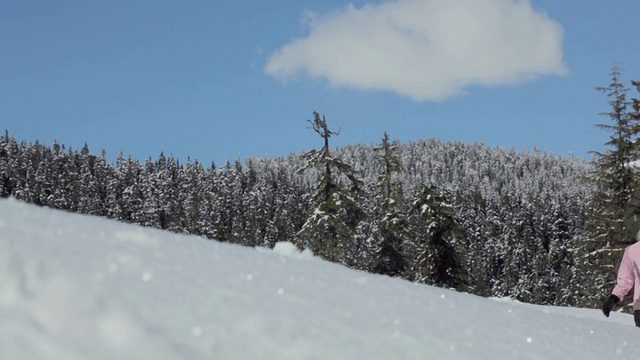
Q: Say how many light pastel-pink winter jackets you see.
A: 1